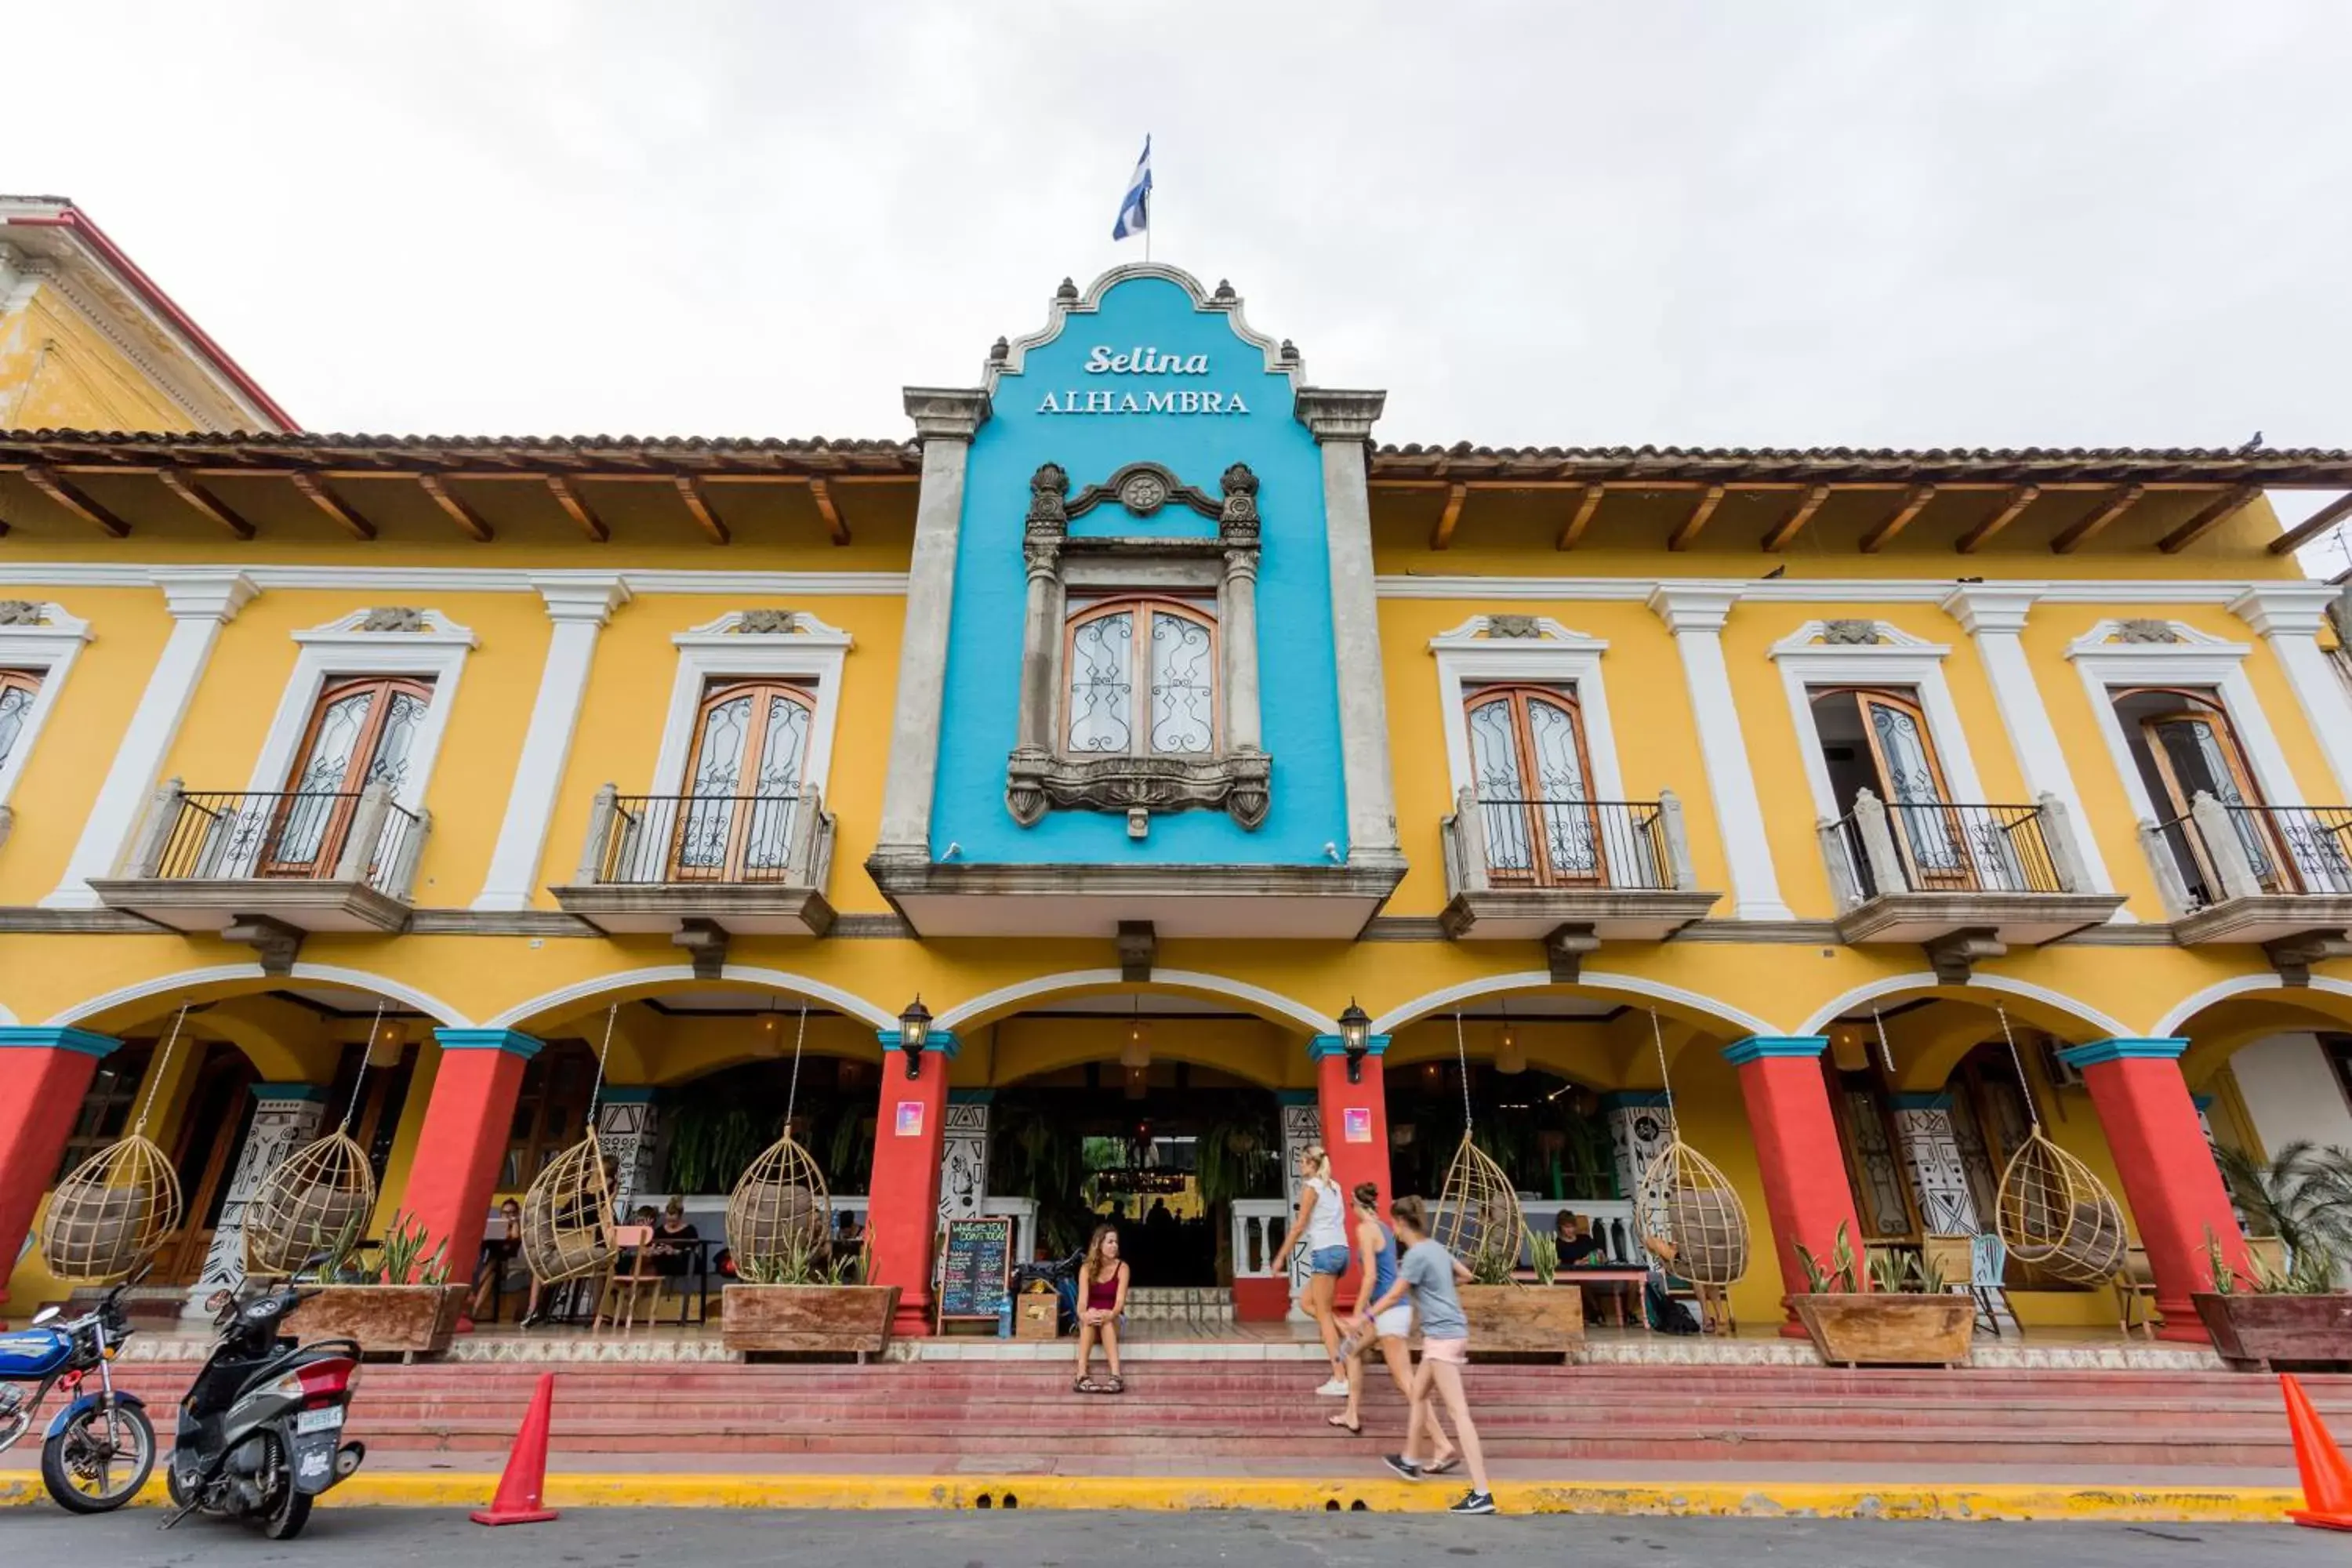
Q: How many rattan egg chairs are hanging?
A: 7